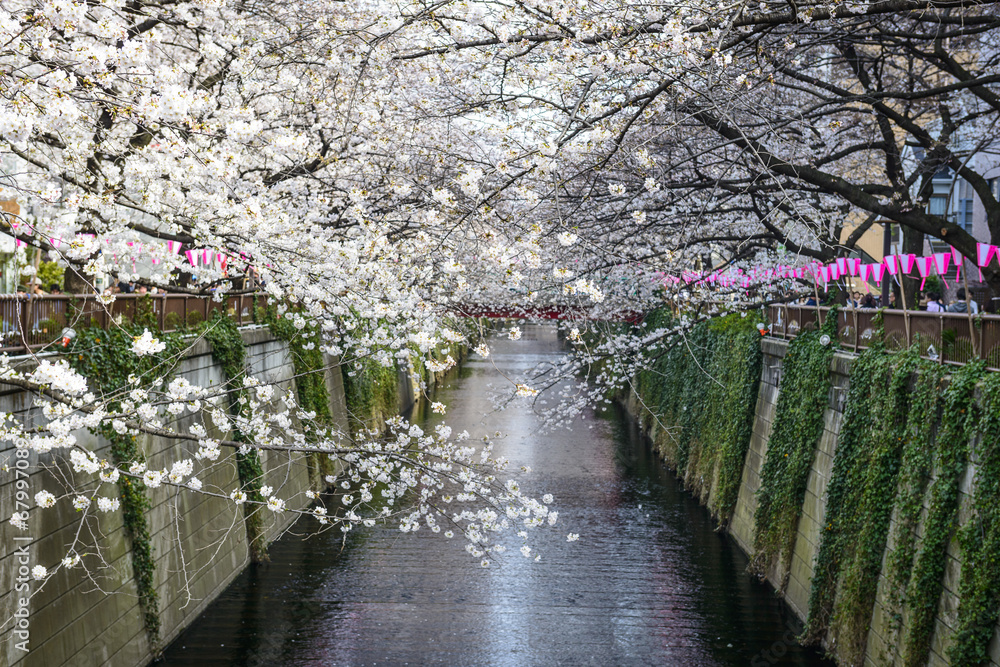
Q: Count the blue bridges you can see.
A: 0